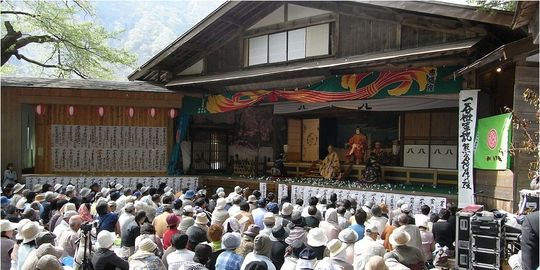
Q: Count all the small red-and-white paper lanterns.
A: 6